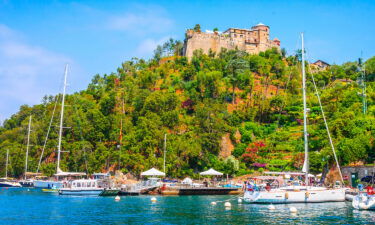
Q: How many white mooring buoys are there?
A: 7